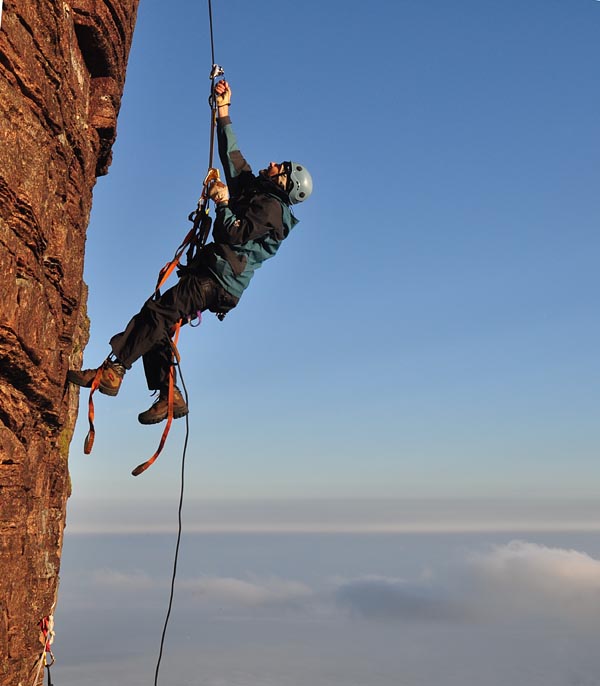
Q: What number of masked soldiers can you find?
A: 0